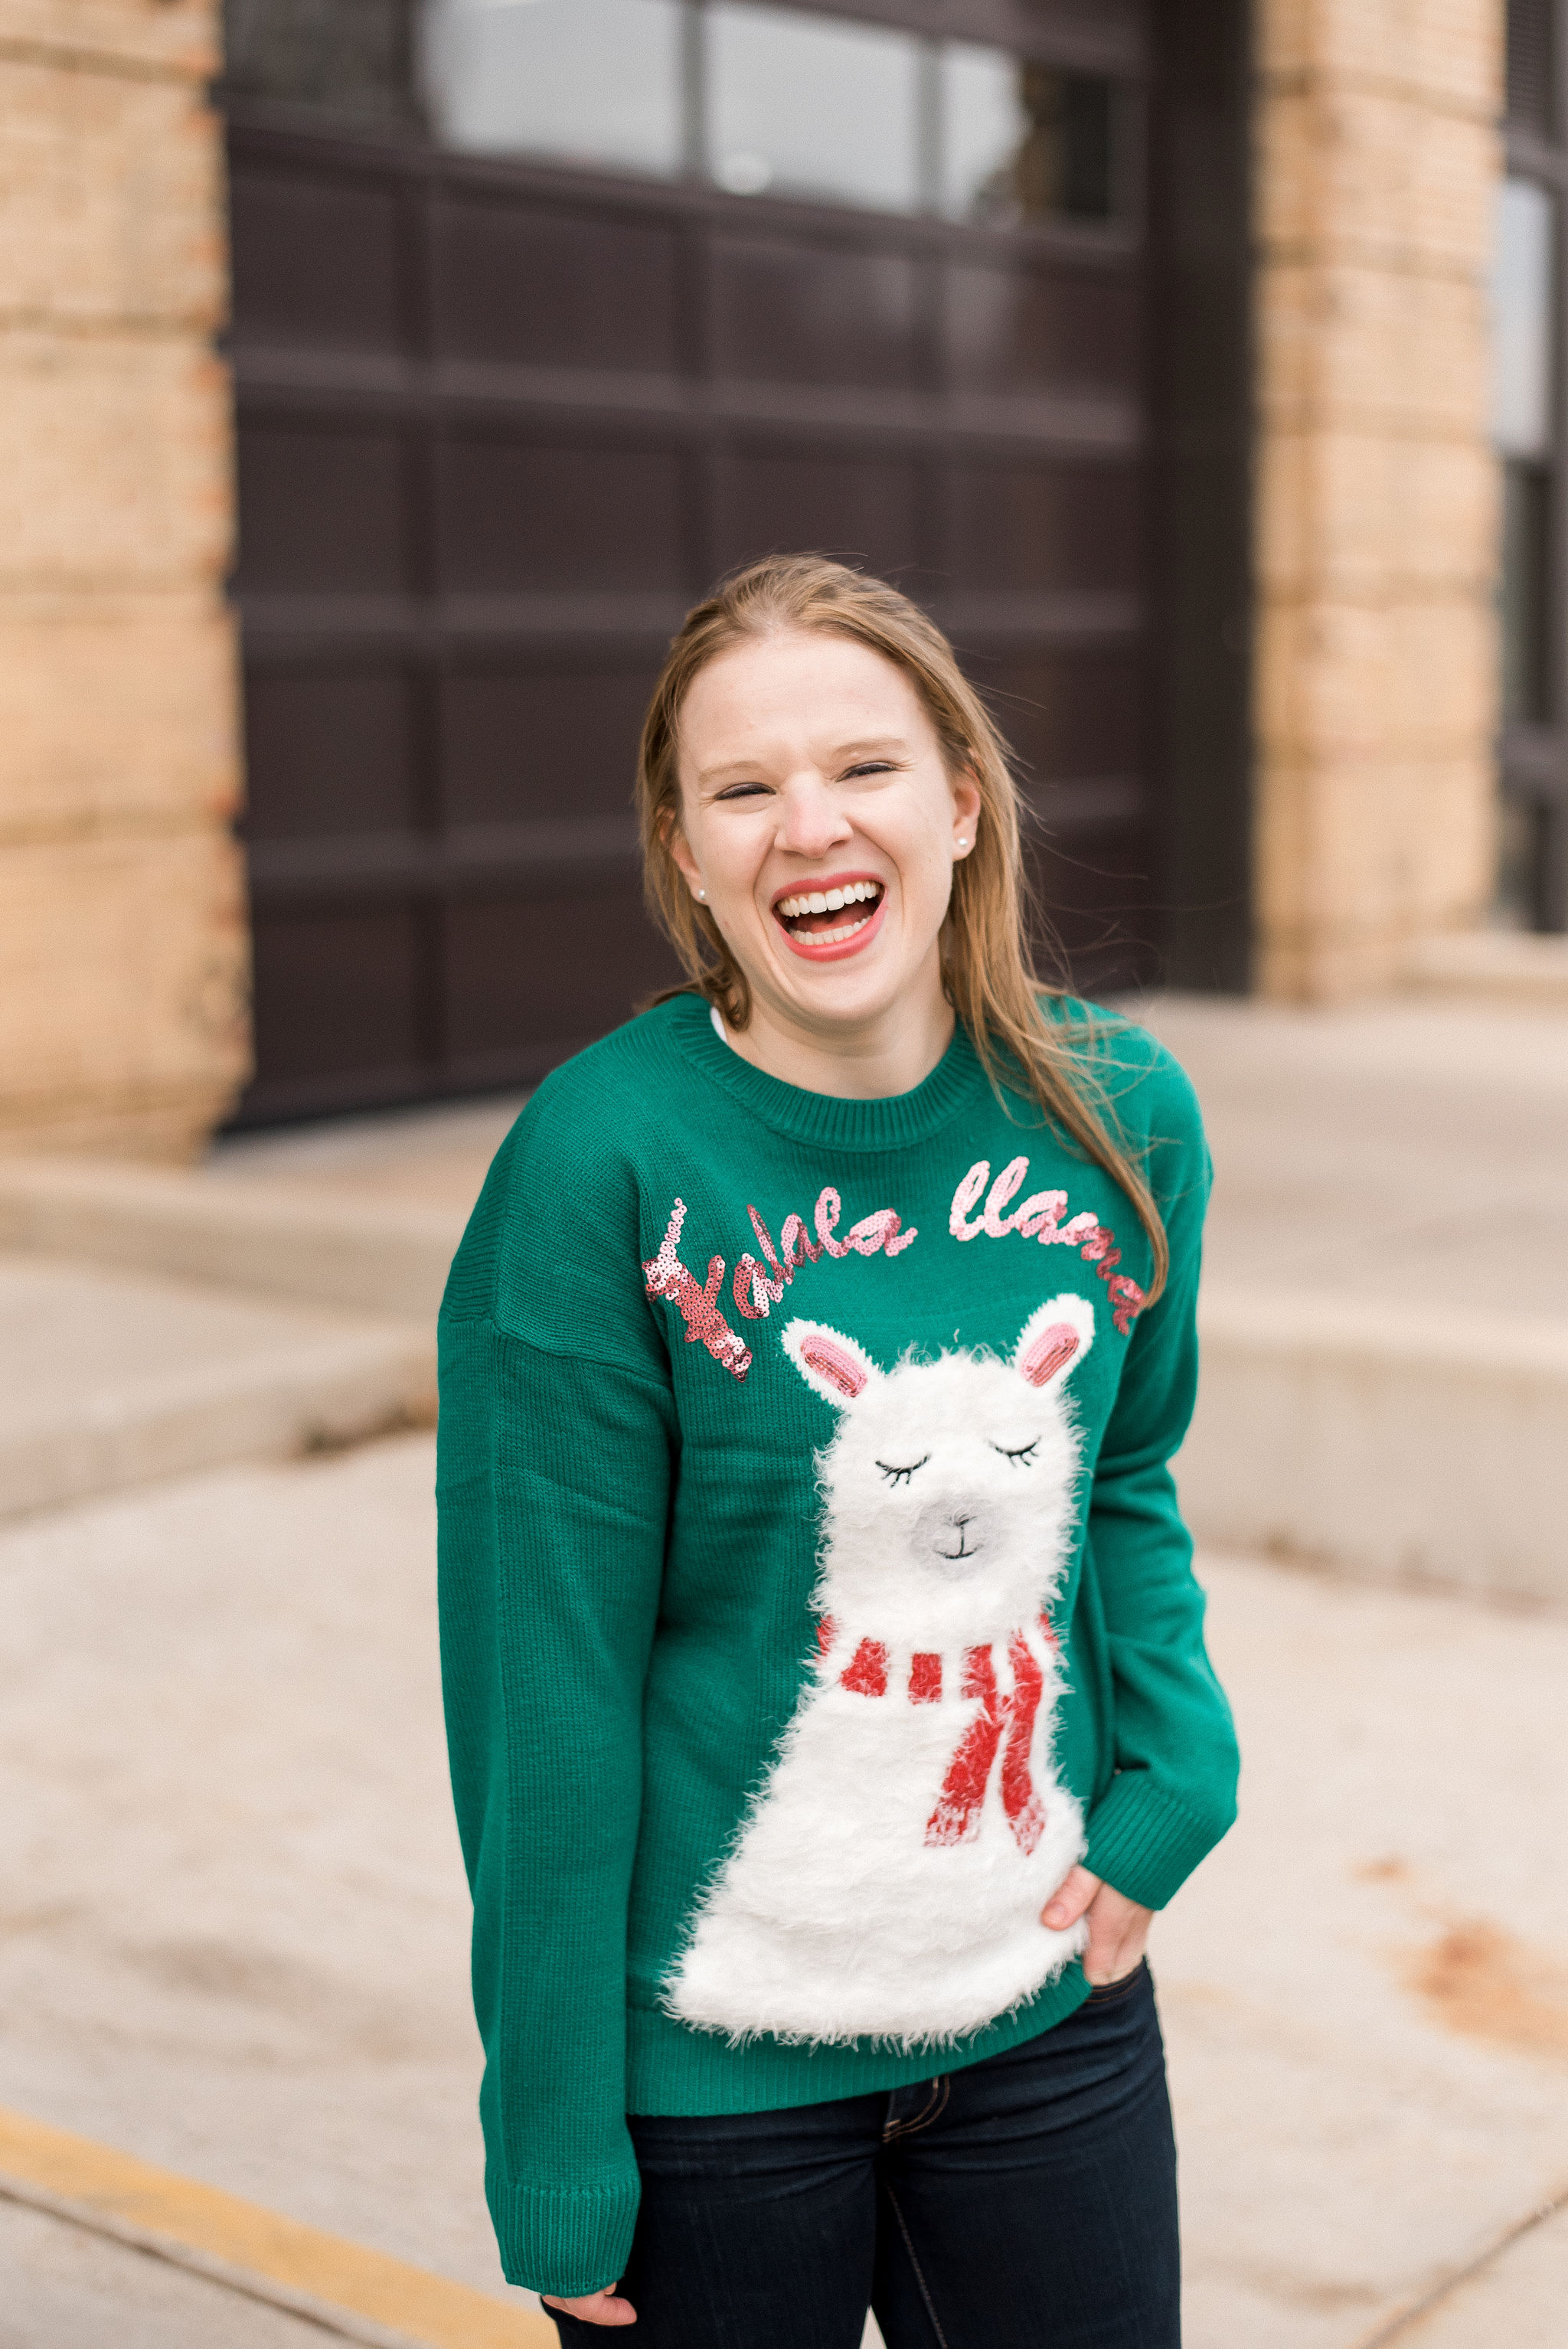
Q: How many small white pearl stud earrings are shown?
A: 2